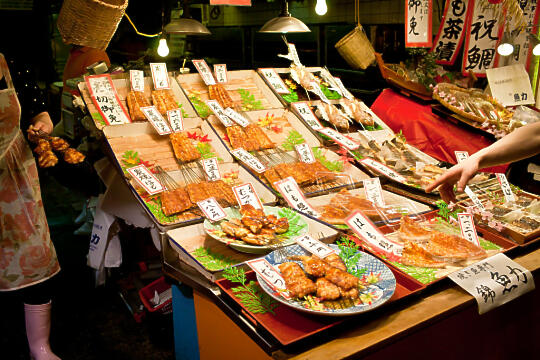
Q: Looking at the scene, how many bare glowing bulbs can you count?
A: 2